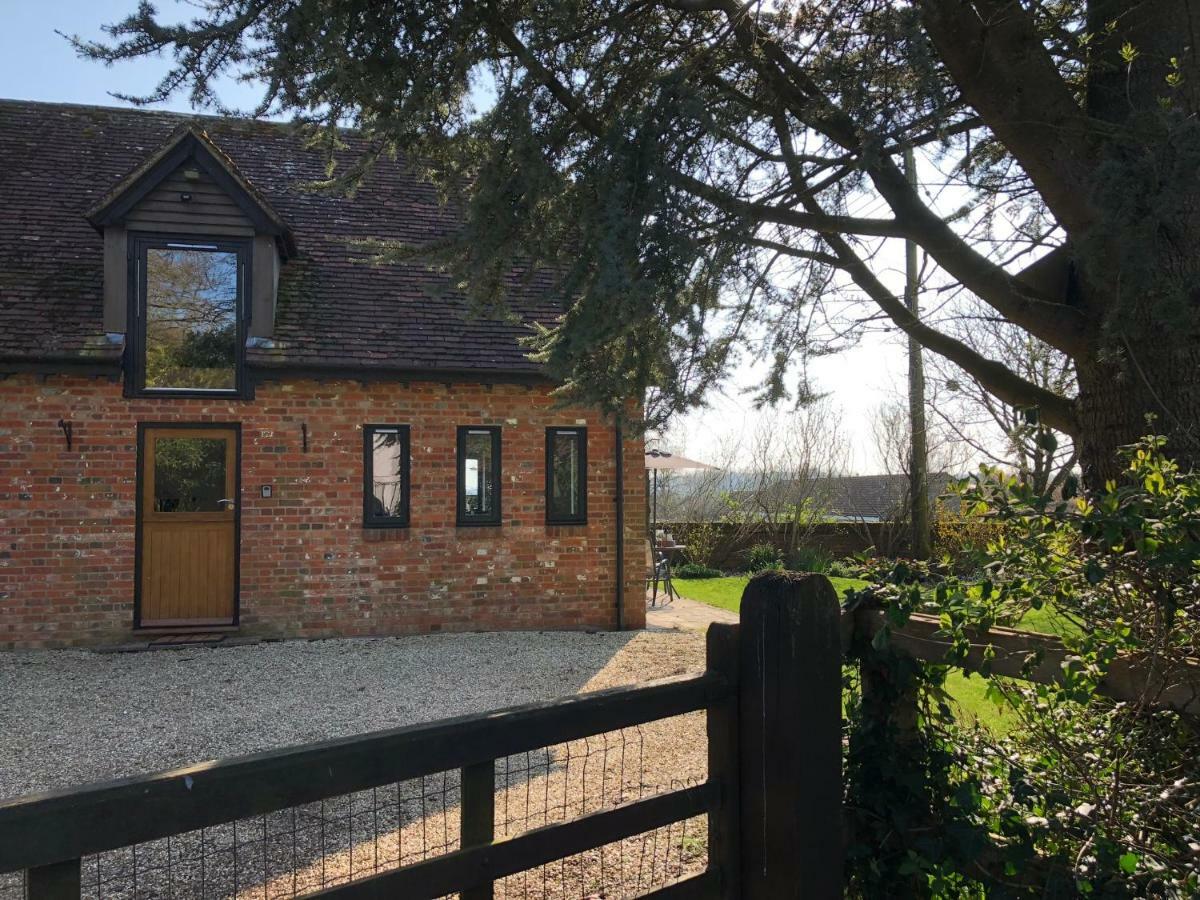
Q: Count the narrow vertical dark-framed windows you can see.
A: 3